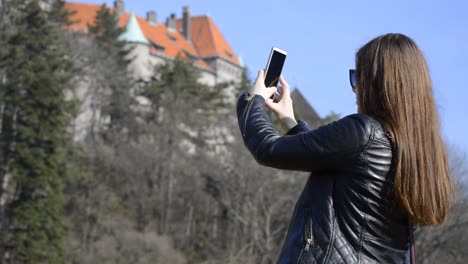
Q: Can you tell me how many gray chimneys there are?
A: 4